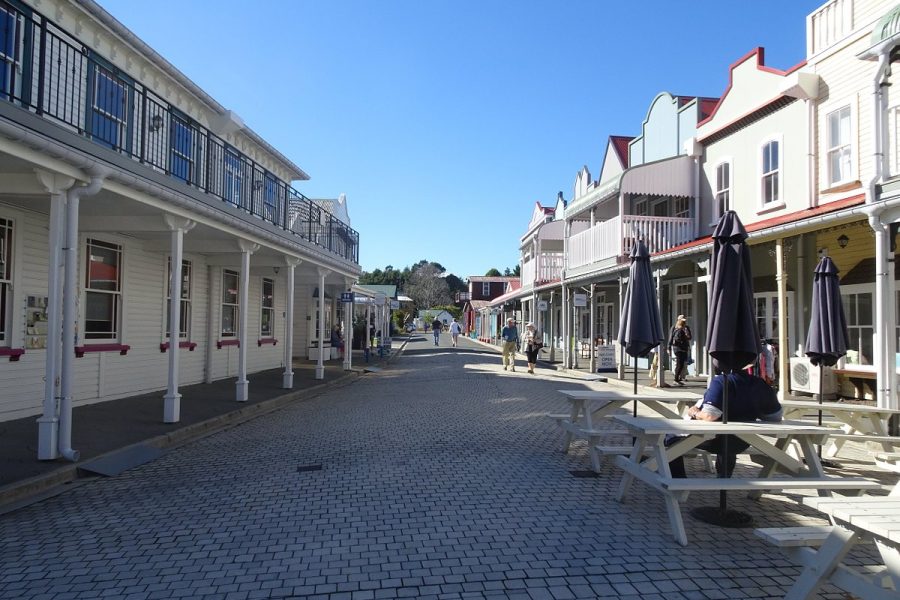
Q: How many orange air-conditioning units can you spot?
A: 0